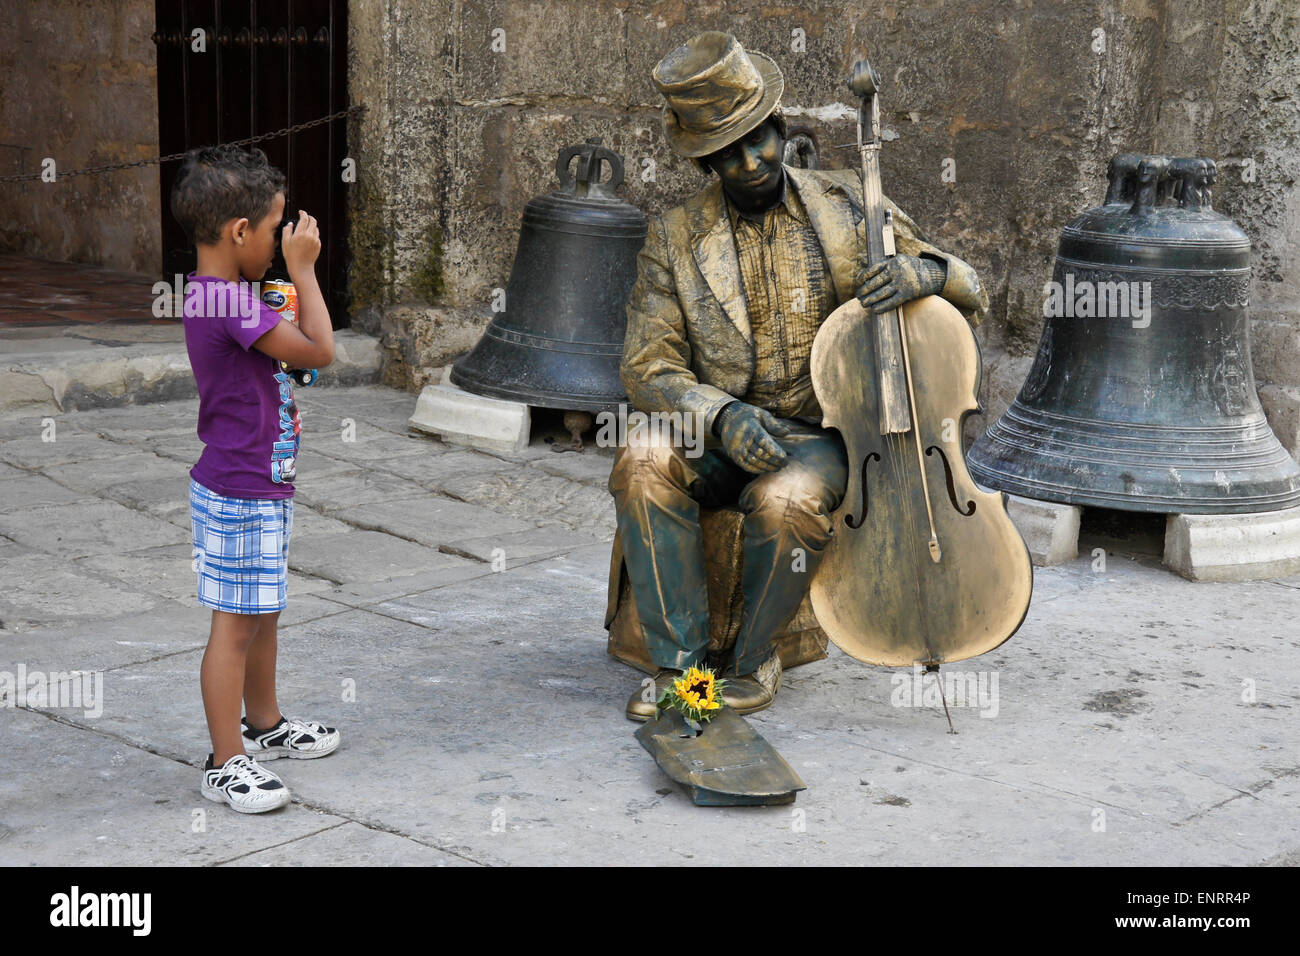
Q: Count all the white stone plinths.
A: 3